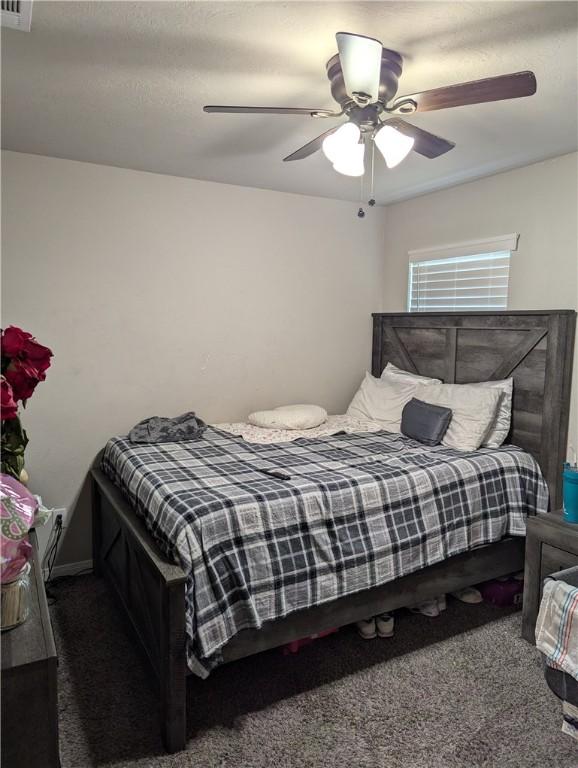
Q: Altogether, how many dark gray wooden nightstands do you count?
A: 1